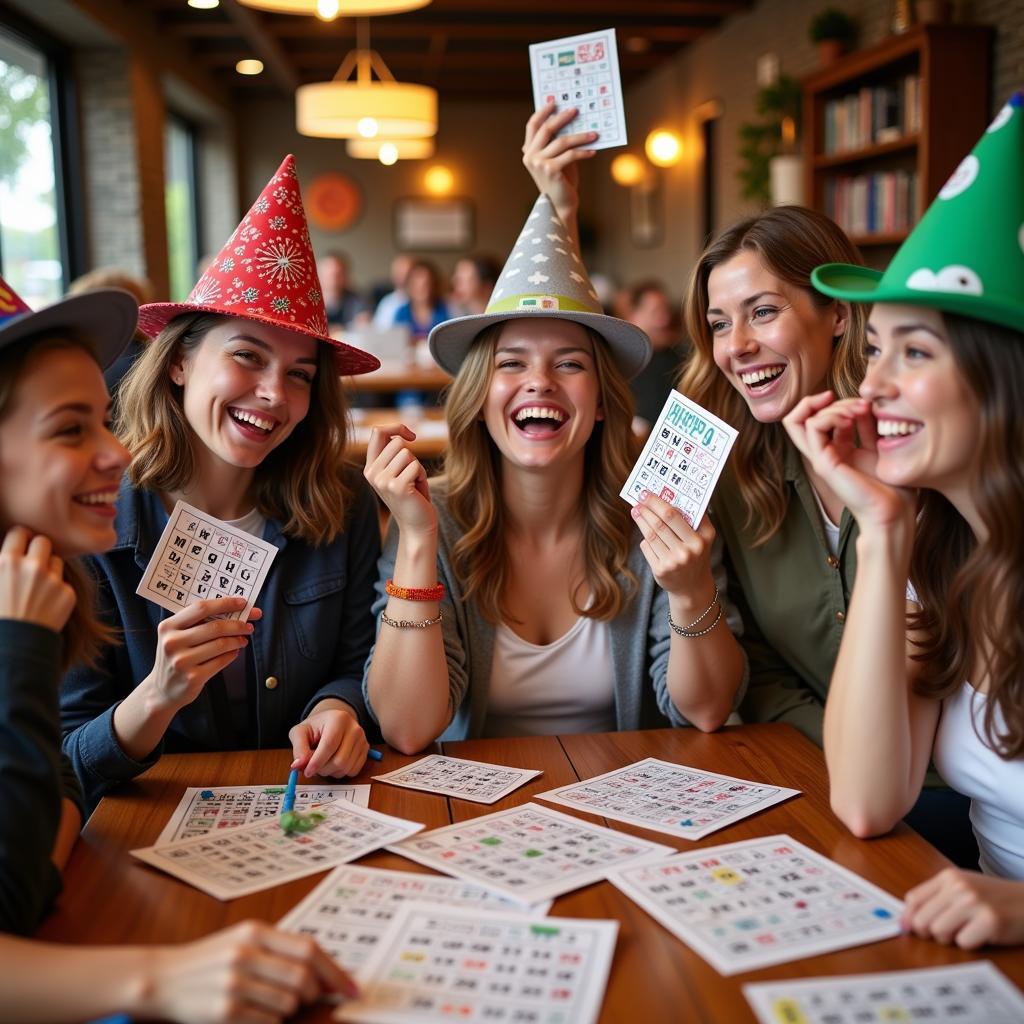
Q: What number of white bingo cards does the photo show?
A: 12